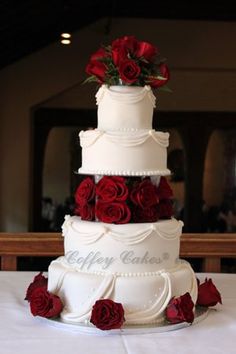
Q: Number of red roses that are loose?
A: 5